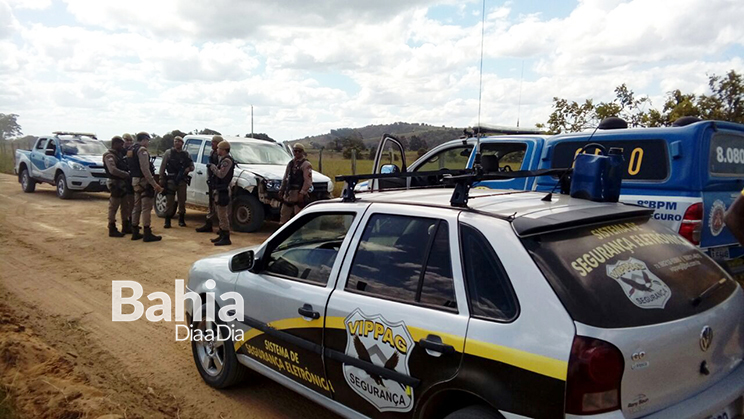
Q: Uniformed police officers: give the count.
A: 7